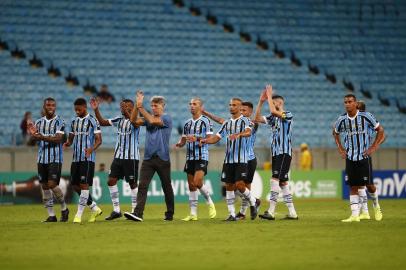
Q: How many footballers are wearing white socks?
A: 9